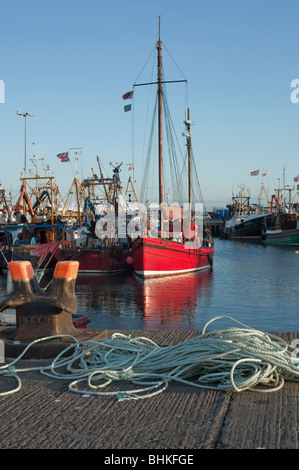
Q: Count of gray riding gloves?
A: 0